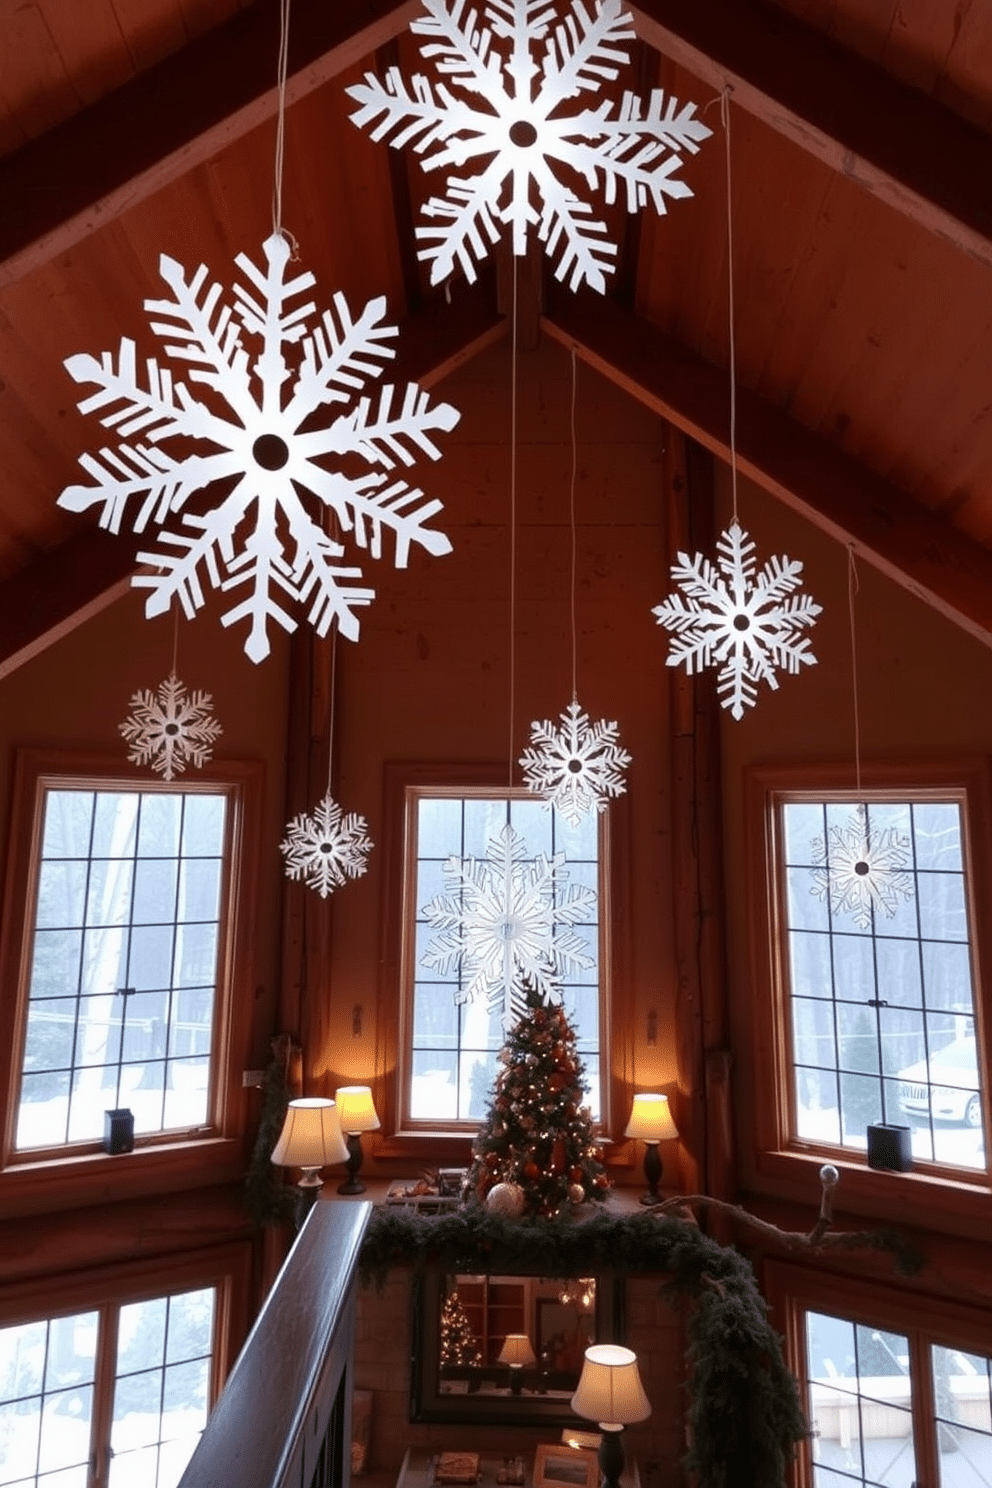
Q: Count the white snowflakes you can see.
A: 8